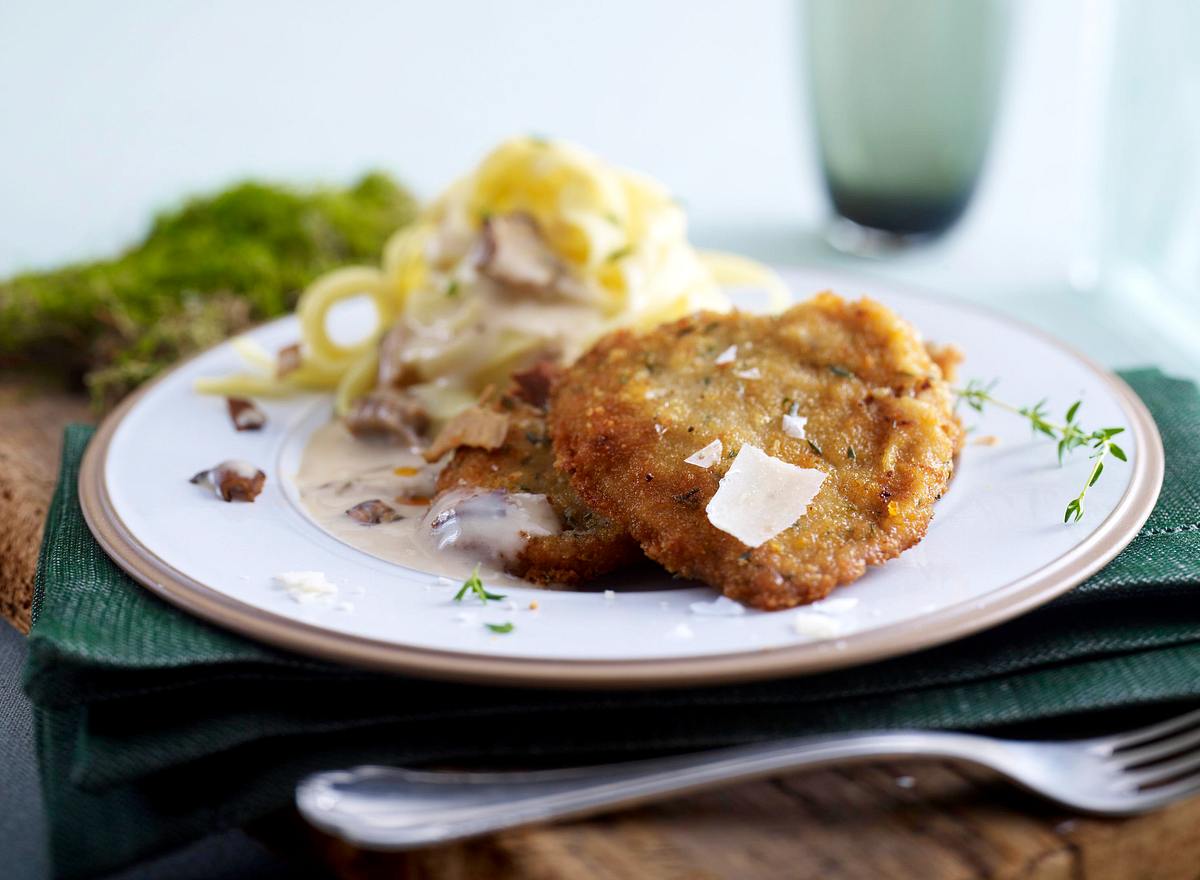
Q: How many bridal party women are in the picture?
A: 0